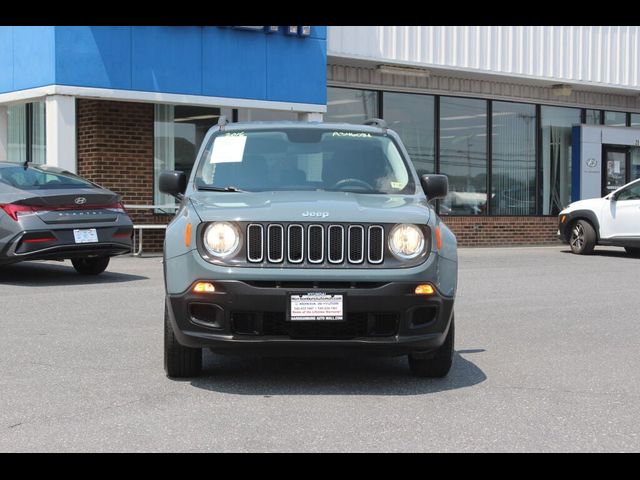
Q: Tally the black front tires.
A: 3